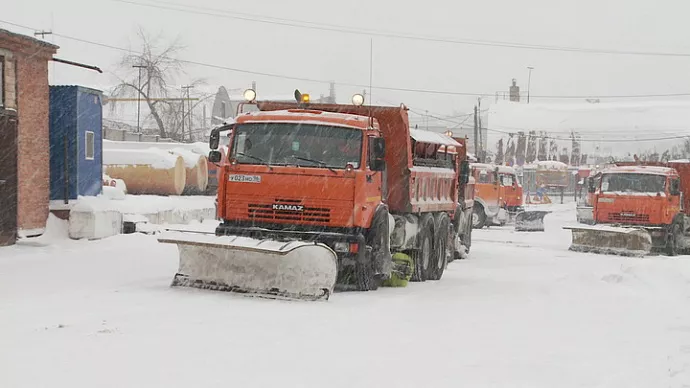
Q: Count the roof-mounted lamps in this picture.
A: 3